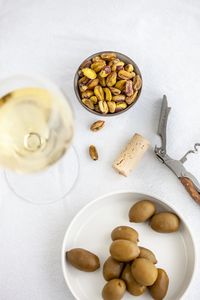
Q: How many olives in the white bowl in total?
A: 11